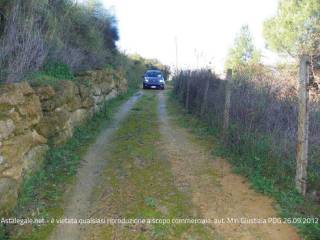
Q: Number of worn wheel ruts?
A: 2